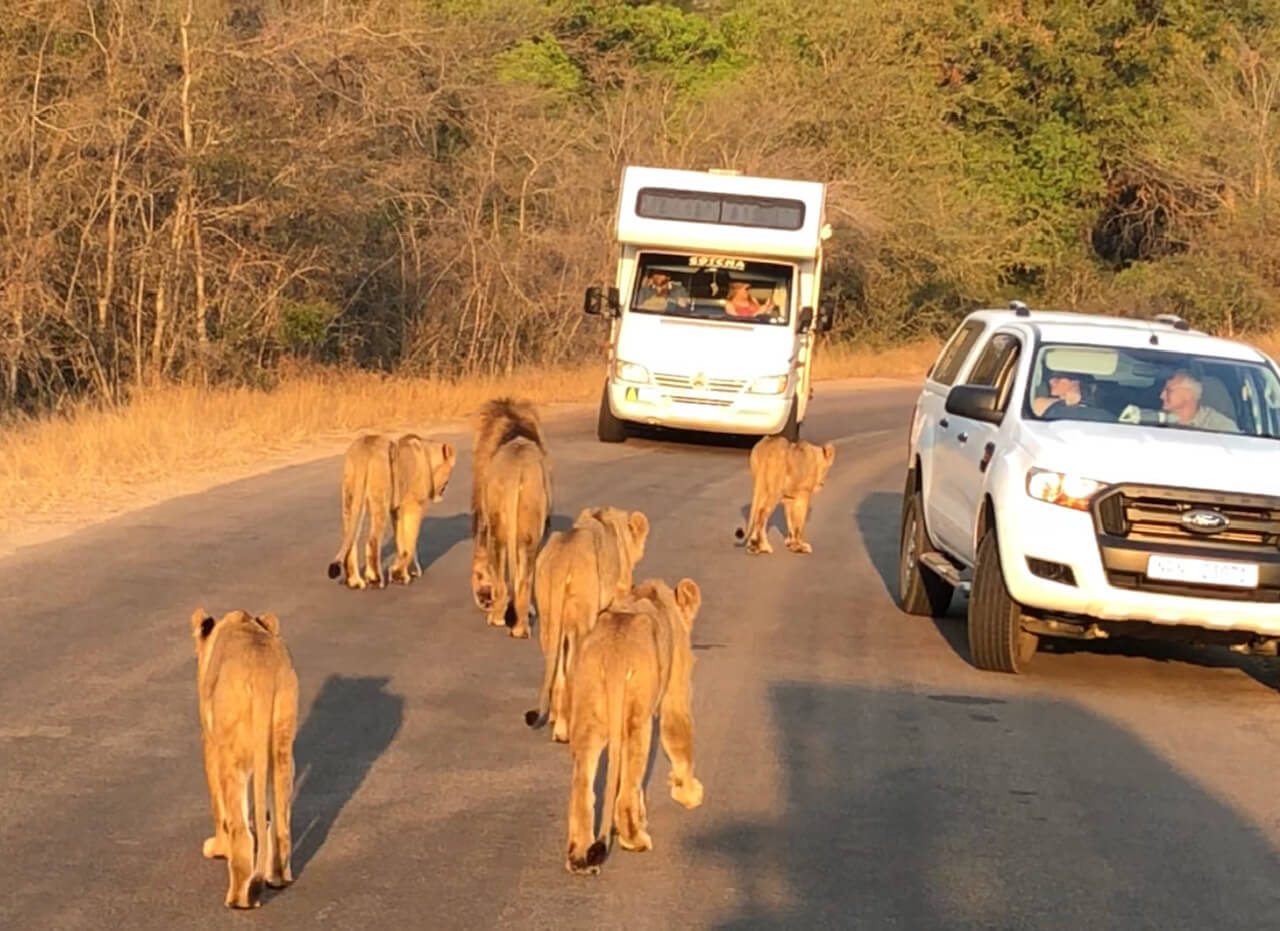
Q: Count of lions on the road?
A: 6